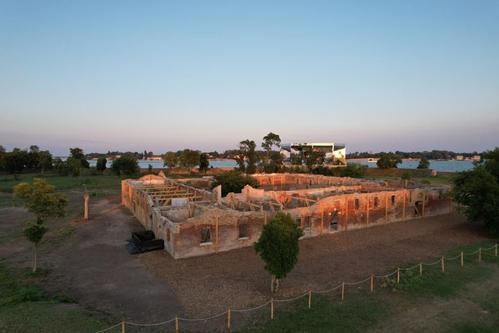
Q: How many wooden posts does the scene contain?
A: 13